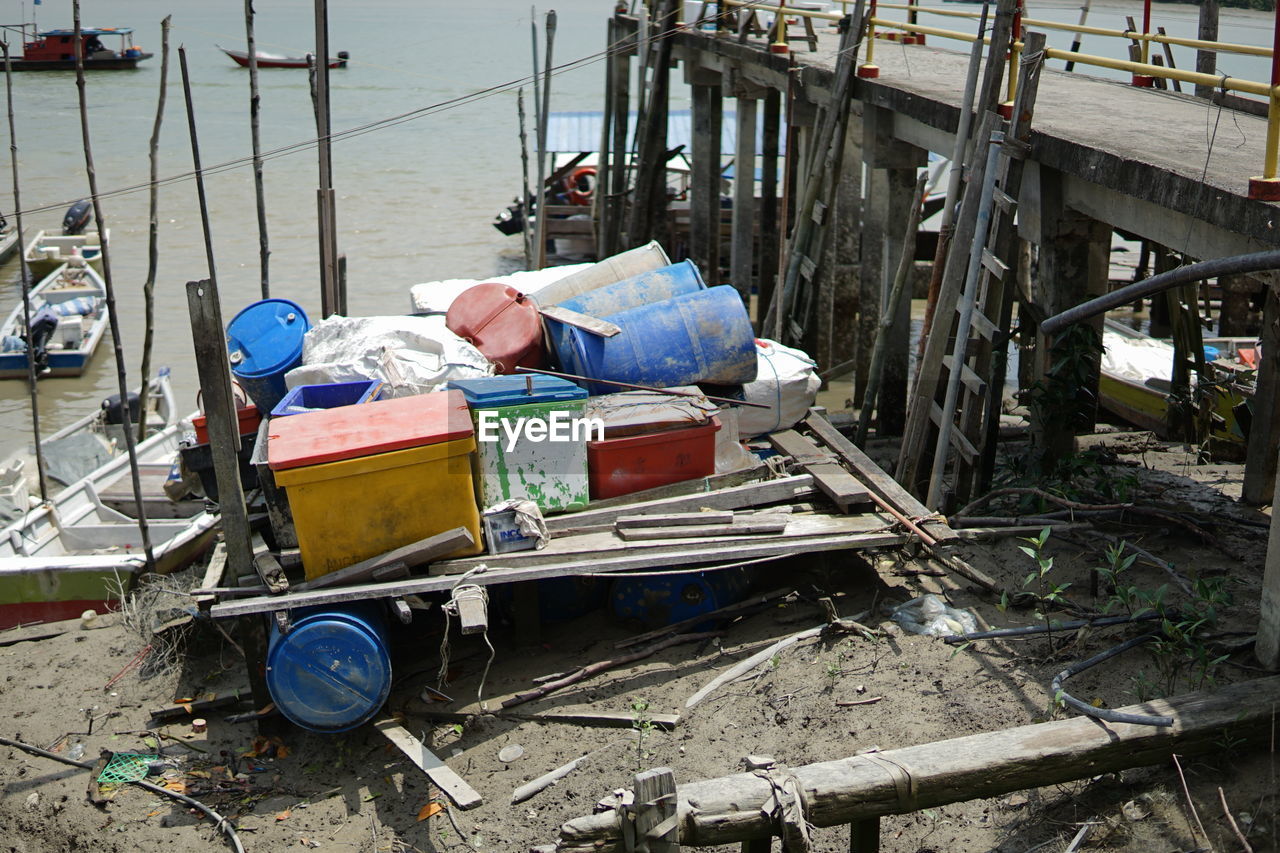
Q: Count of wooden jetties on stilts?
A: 1